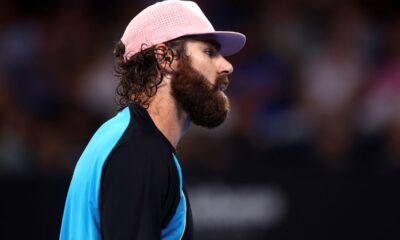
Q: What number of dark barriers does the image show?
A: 1